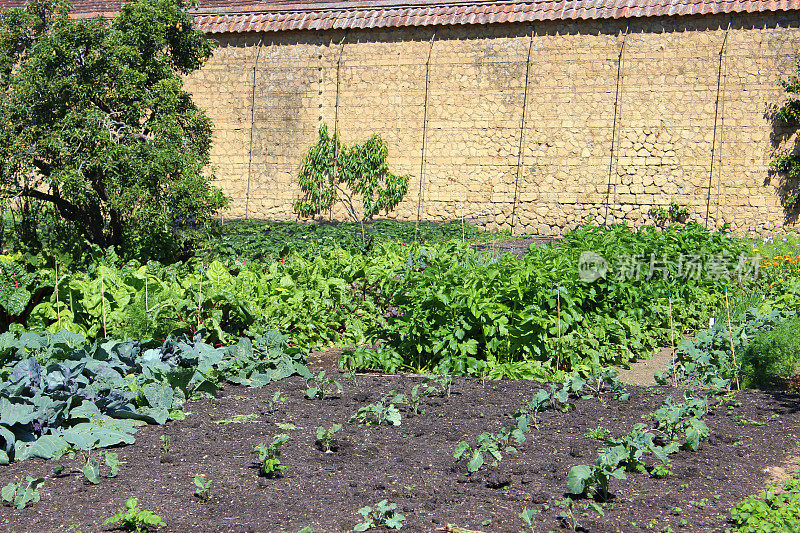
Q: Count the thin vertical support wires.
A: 6